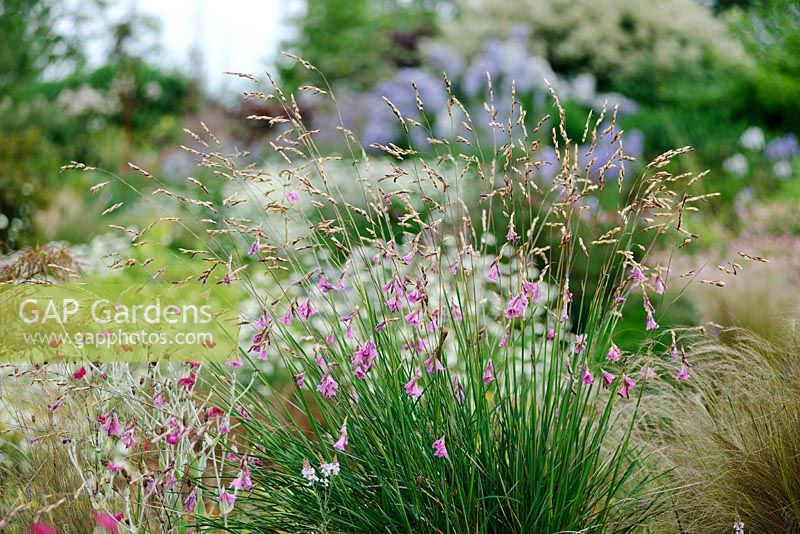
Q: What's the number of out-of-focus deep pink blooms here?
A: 2